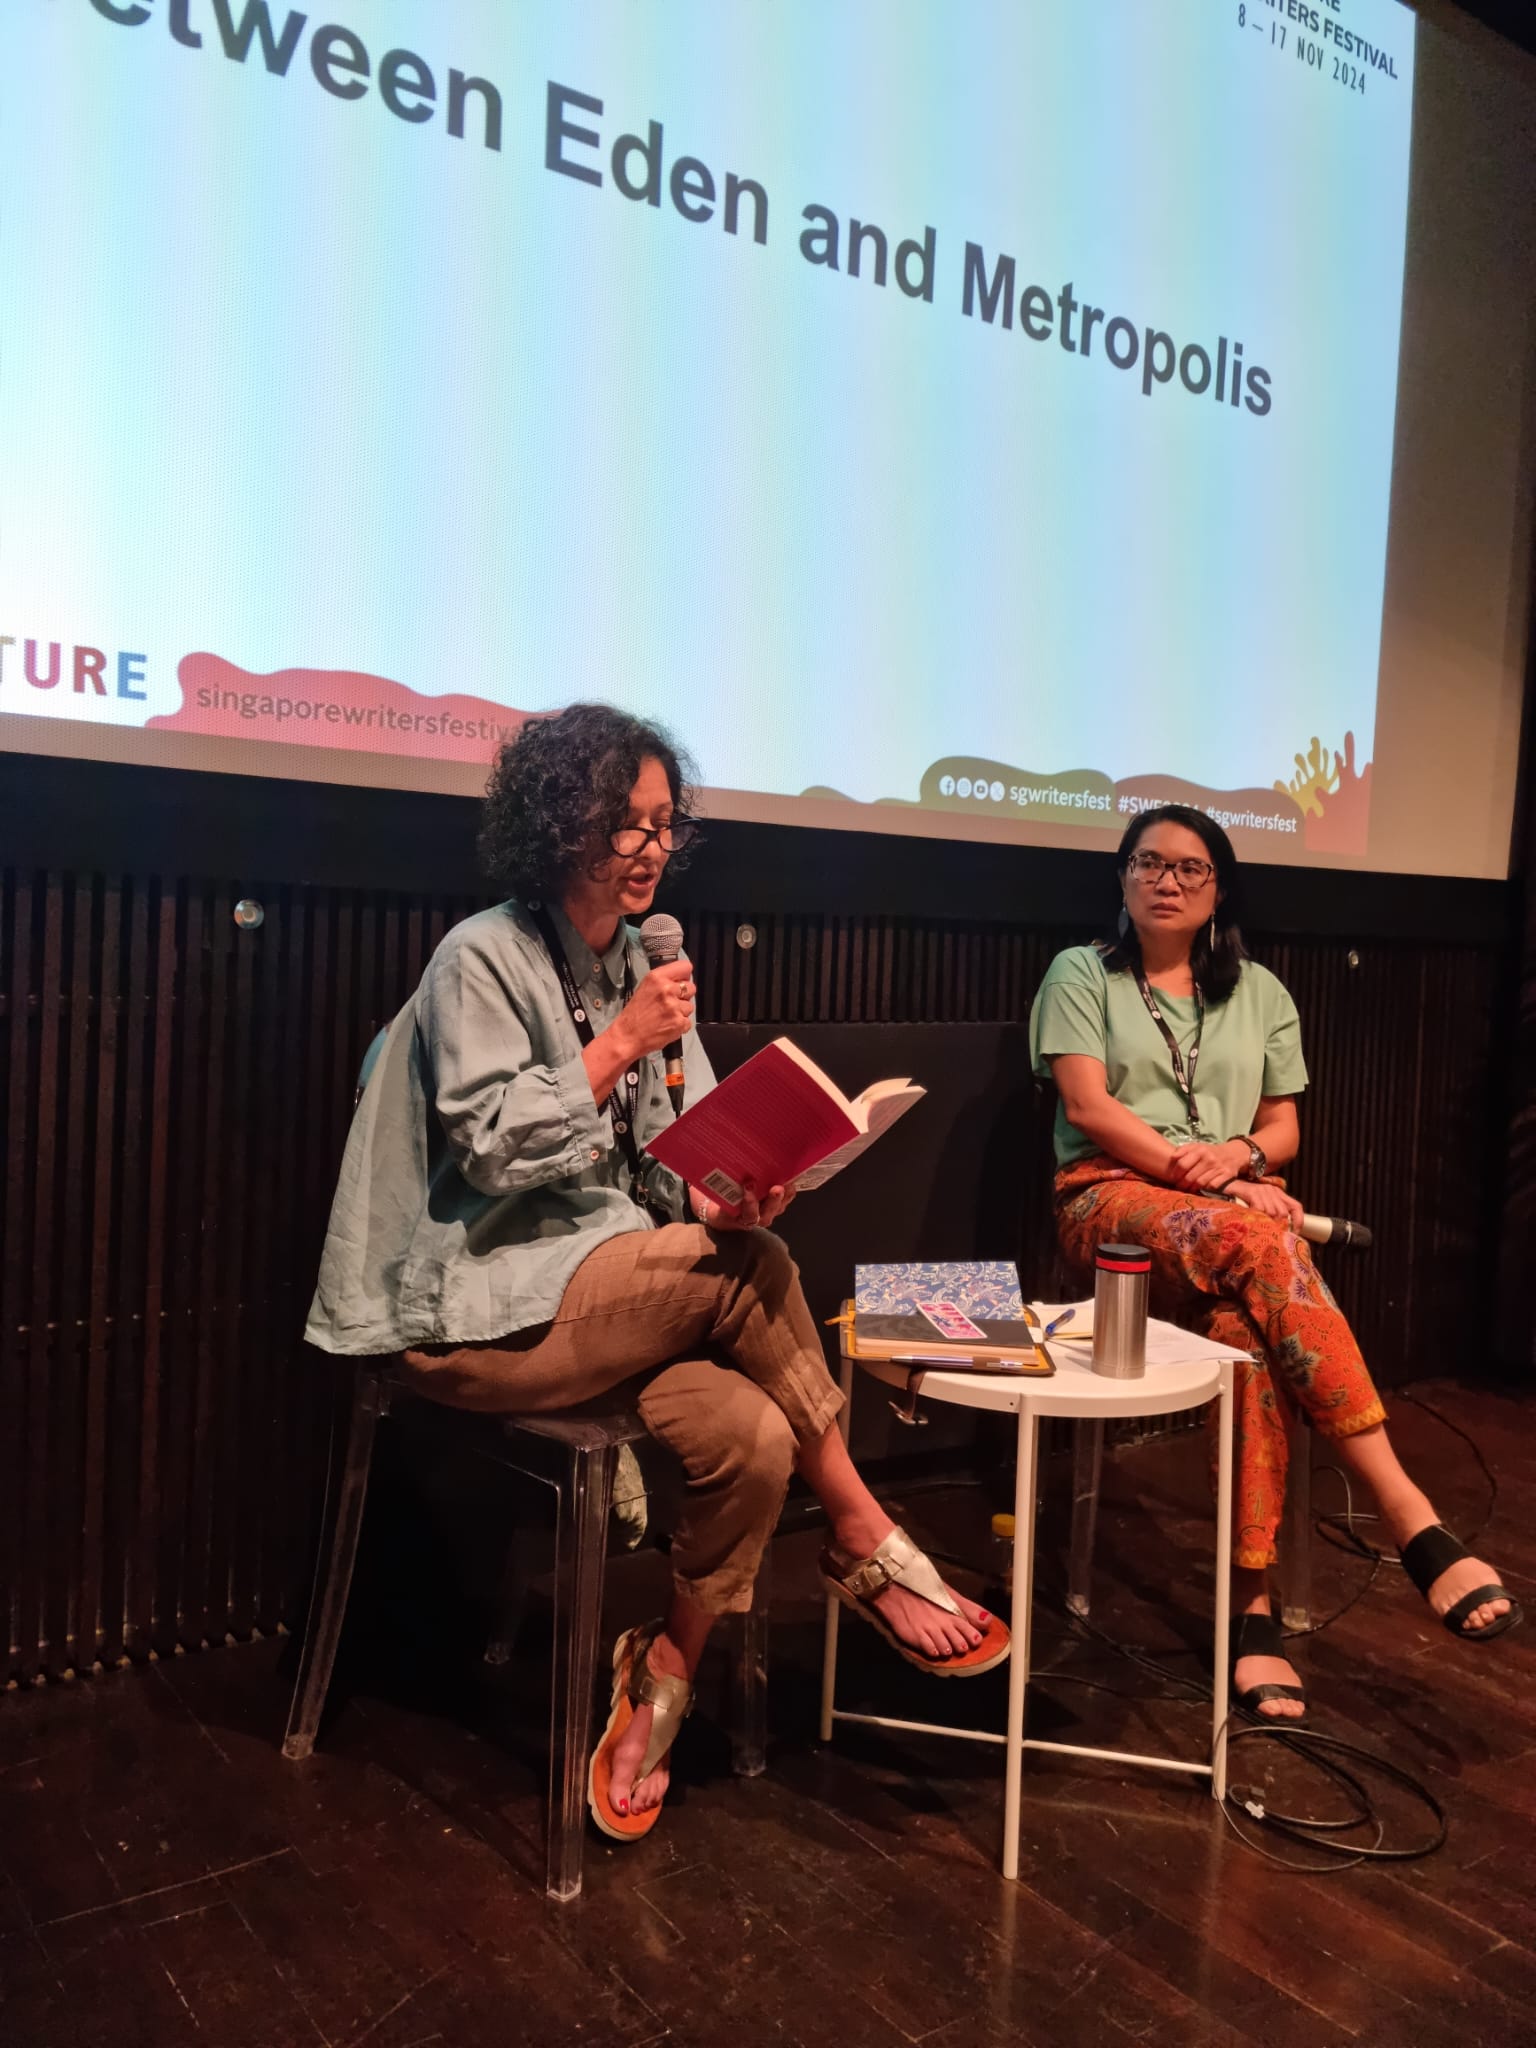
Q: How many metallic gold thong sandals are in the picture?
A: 2